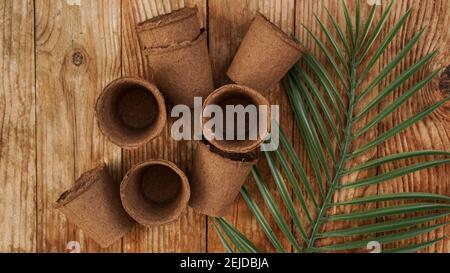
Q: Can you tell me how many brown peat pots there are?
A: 8